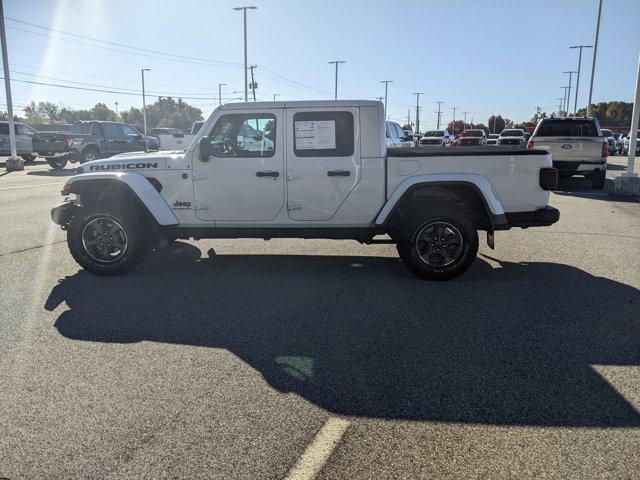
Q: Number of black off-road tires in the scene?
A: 2